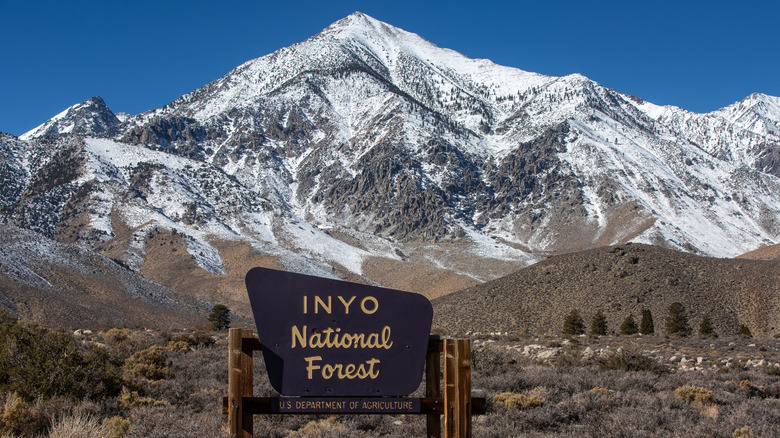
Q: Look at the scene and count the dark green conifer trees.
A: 8